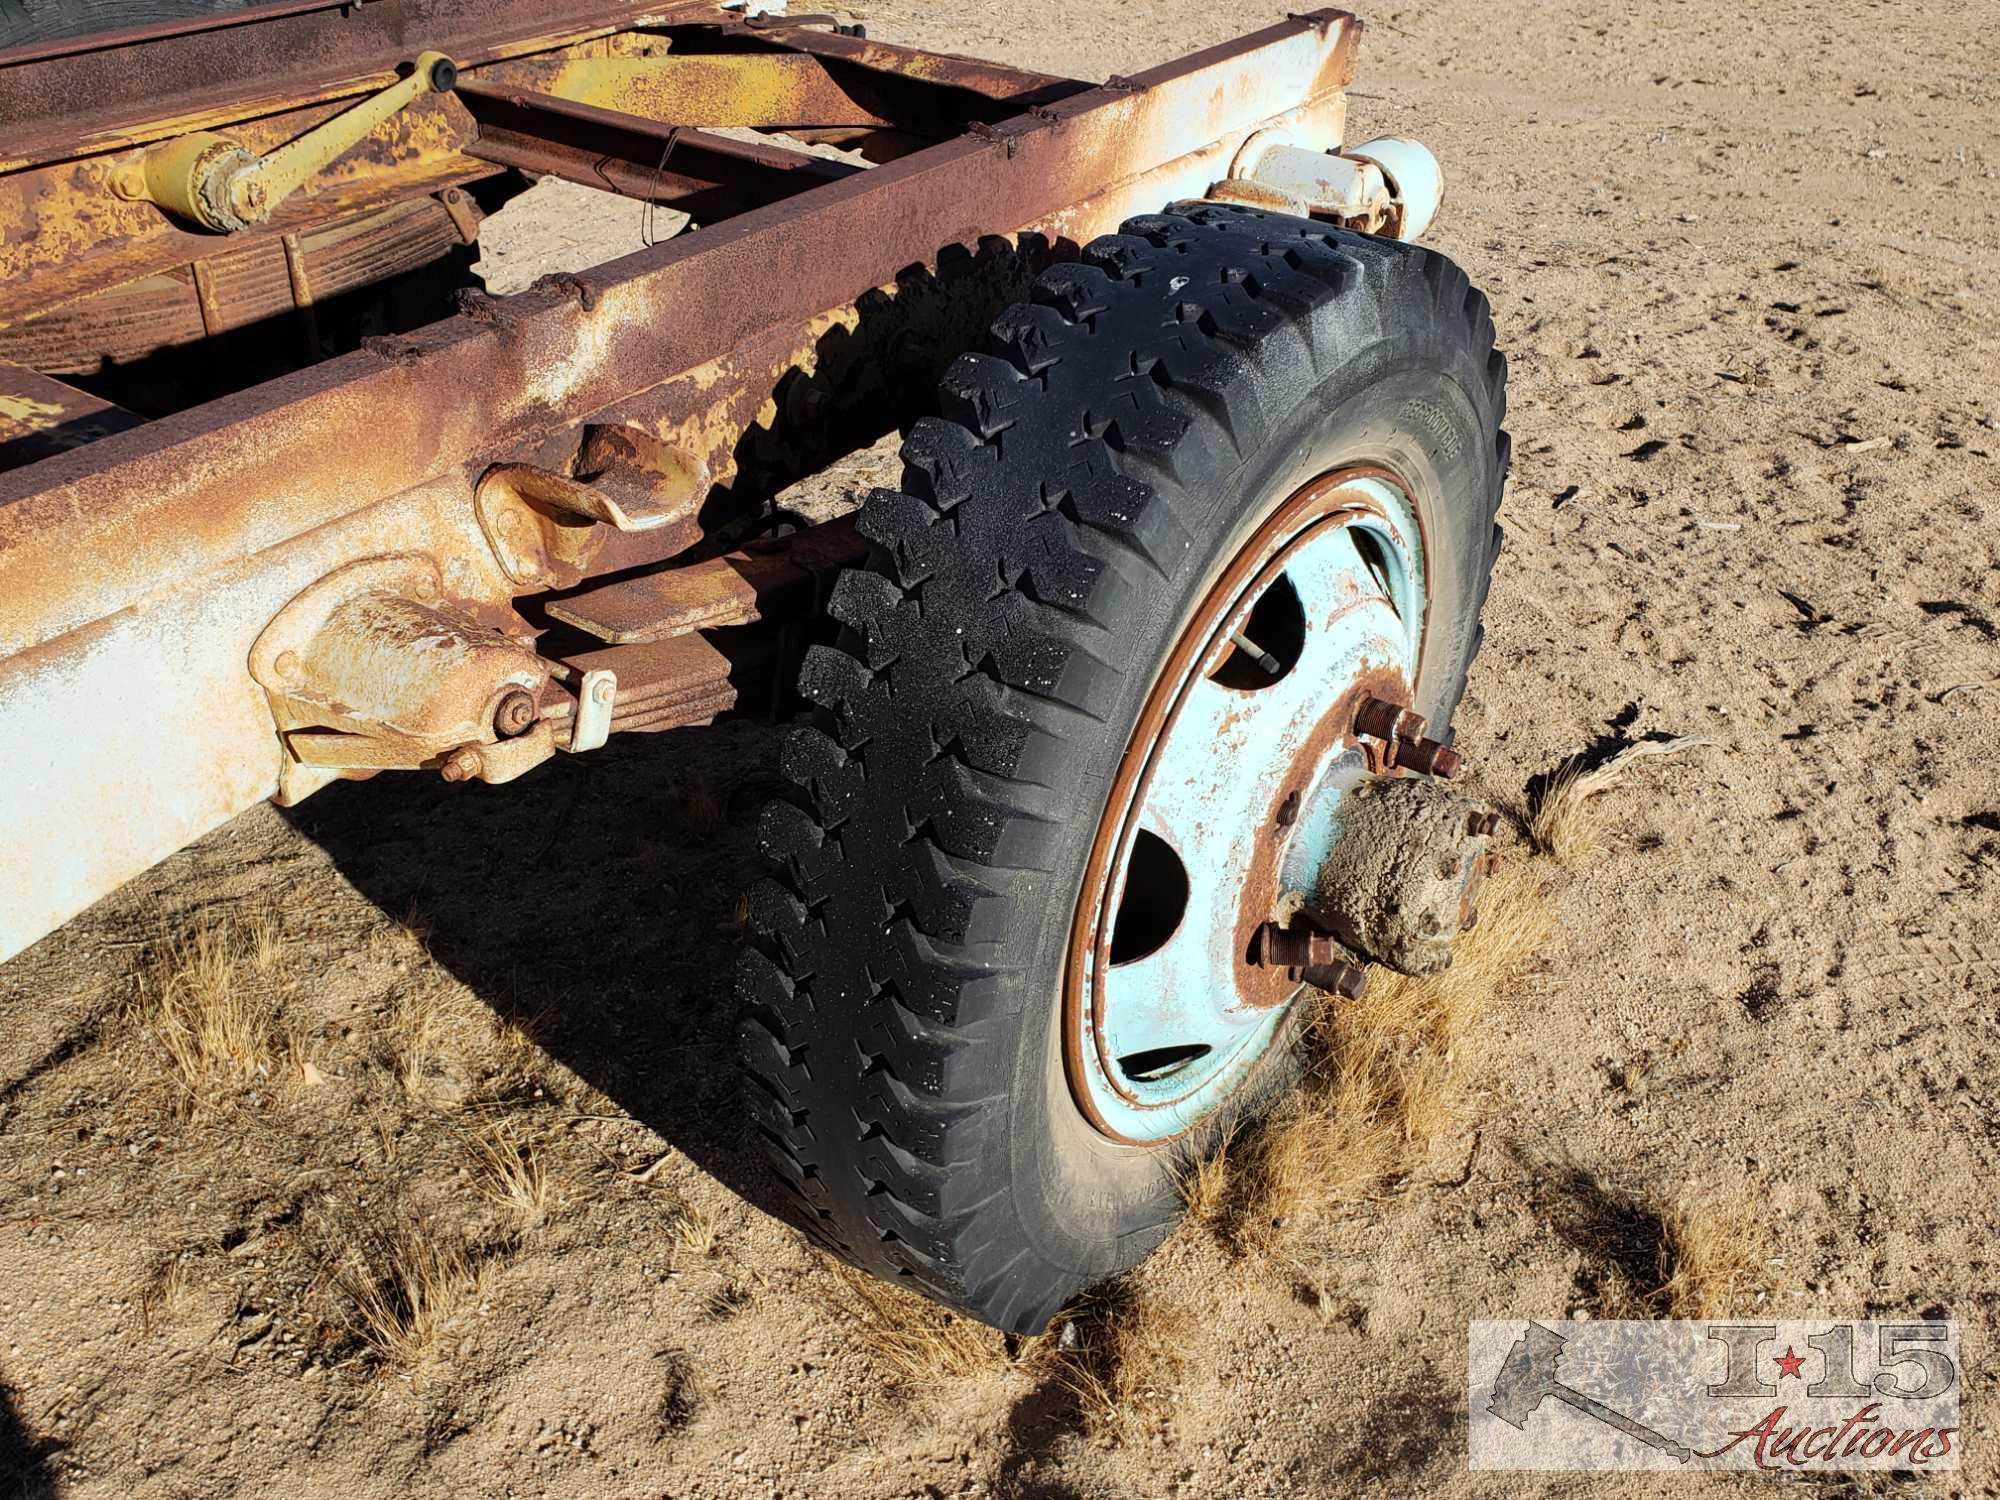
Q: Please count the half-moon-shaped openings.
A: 4